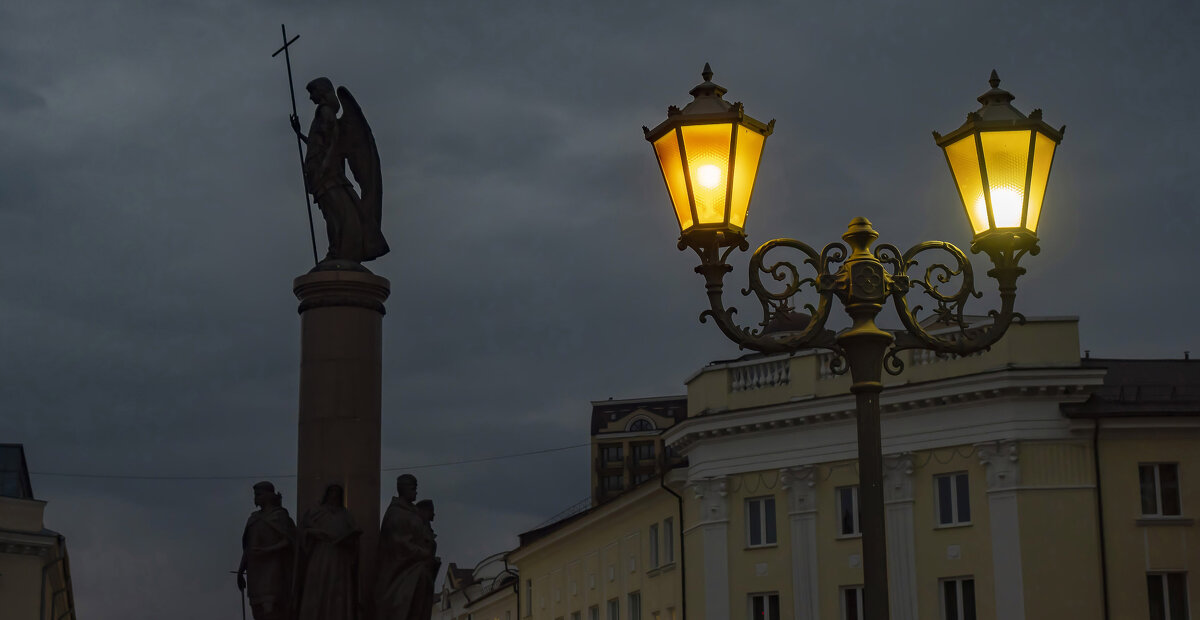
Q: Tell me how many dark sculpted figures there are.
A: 5